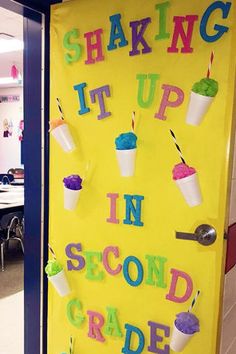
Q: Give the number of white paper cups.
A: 7